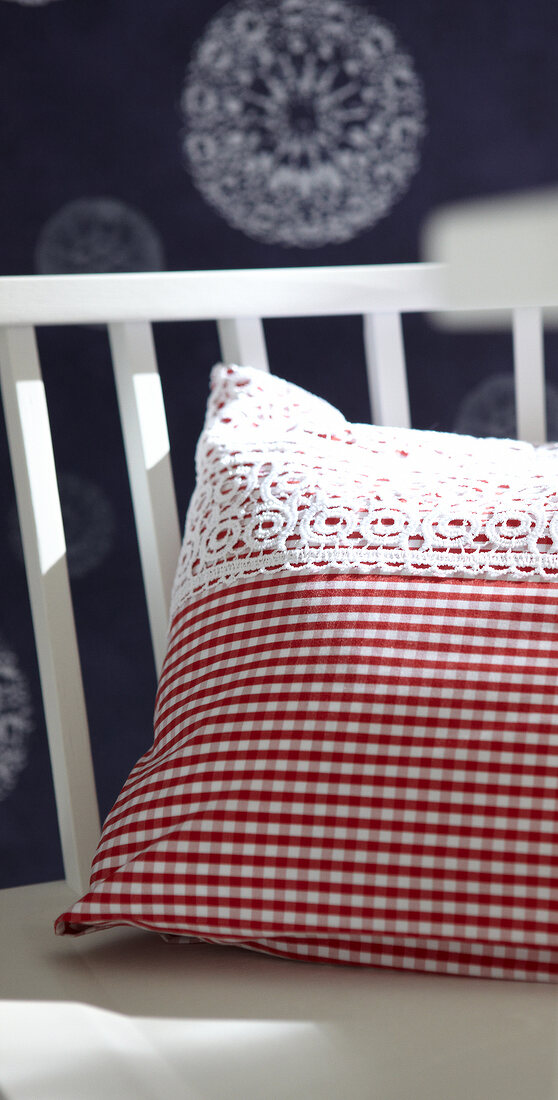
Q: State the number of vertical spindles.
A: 5